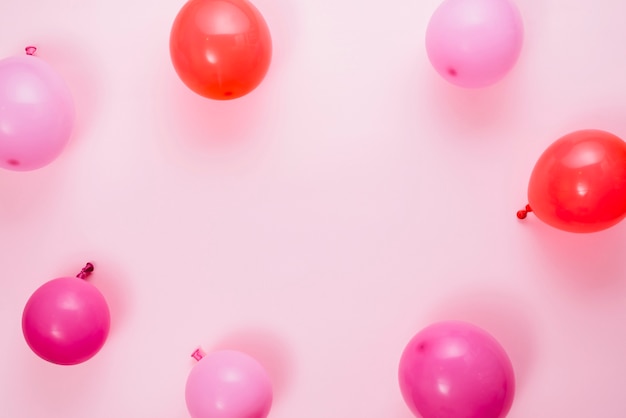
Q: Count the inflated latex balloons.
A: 7